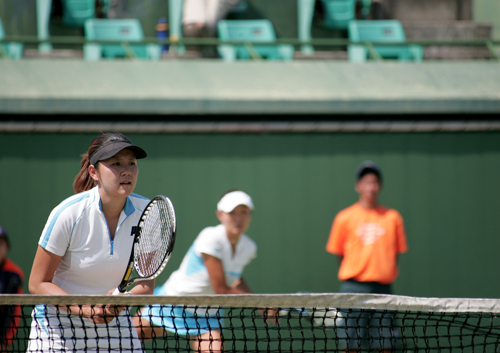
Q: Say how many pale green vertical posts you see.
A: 3